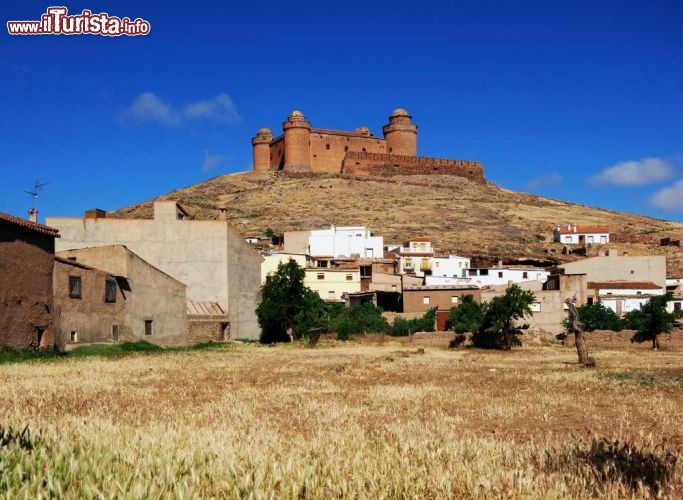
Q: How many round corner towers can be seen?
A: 3